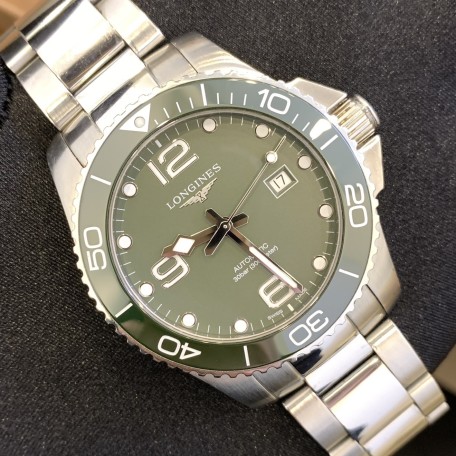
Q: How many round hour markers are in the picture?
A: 10